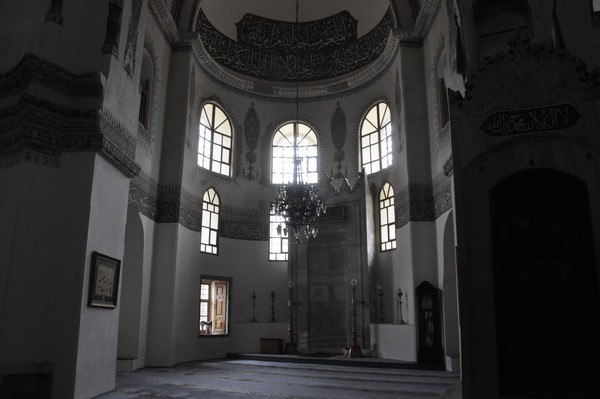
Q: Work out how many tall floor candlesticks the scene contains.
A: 2